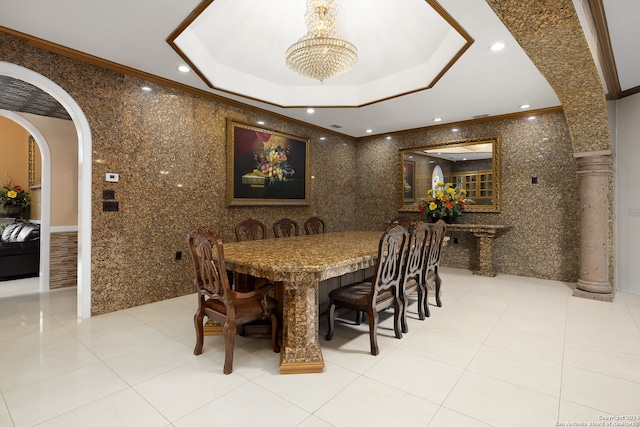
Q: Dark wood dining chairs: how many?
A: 8